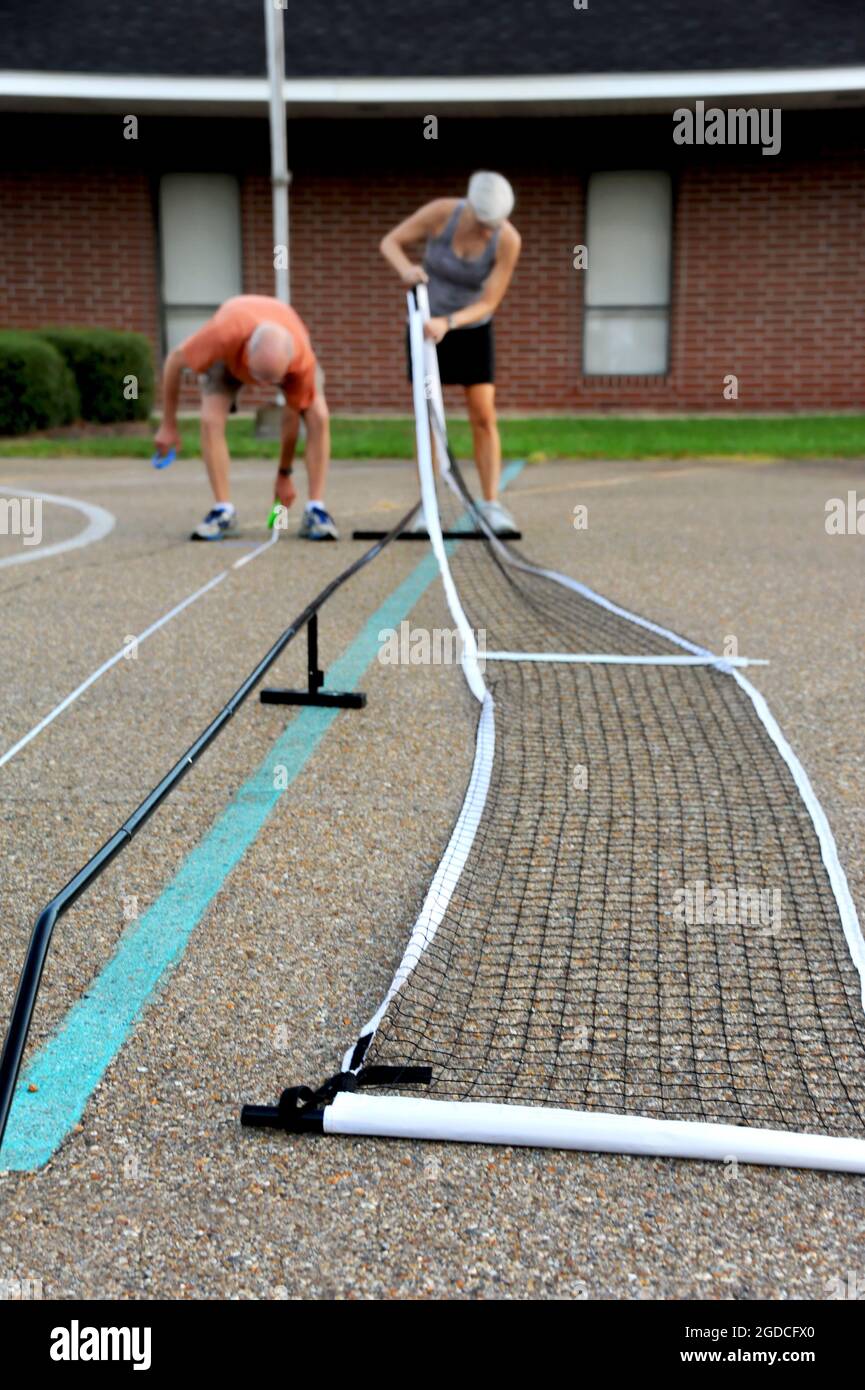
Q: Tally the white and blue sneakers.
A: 2